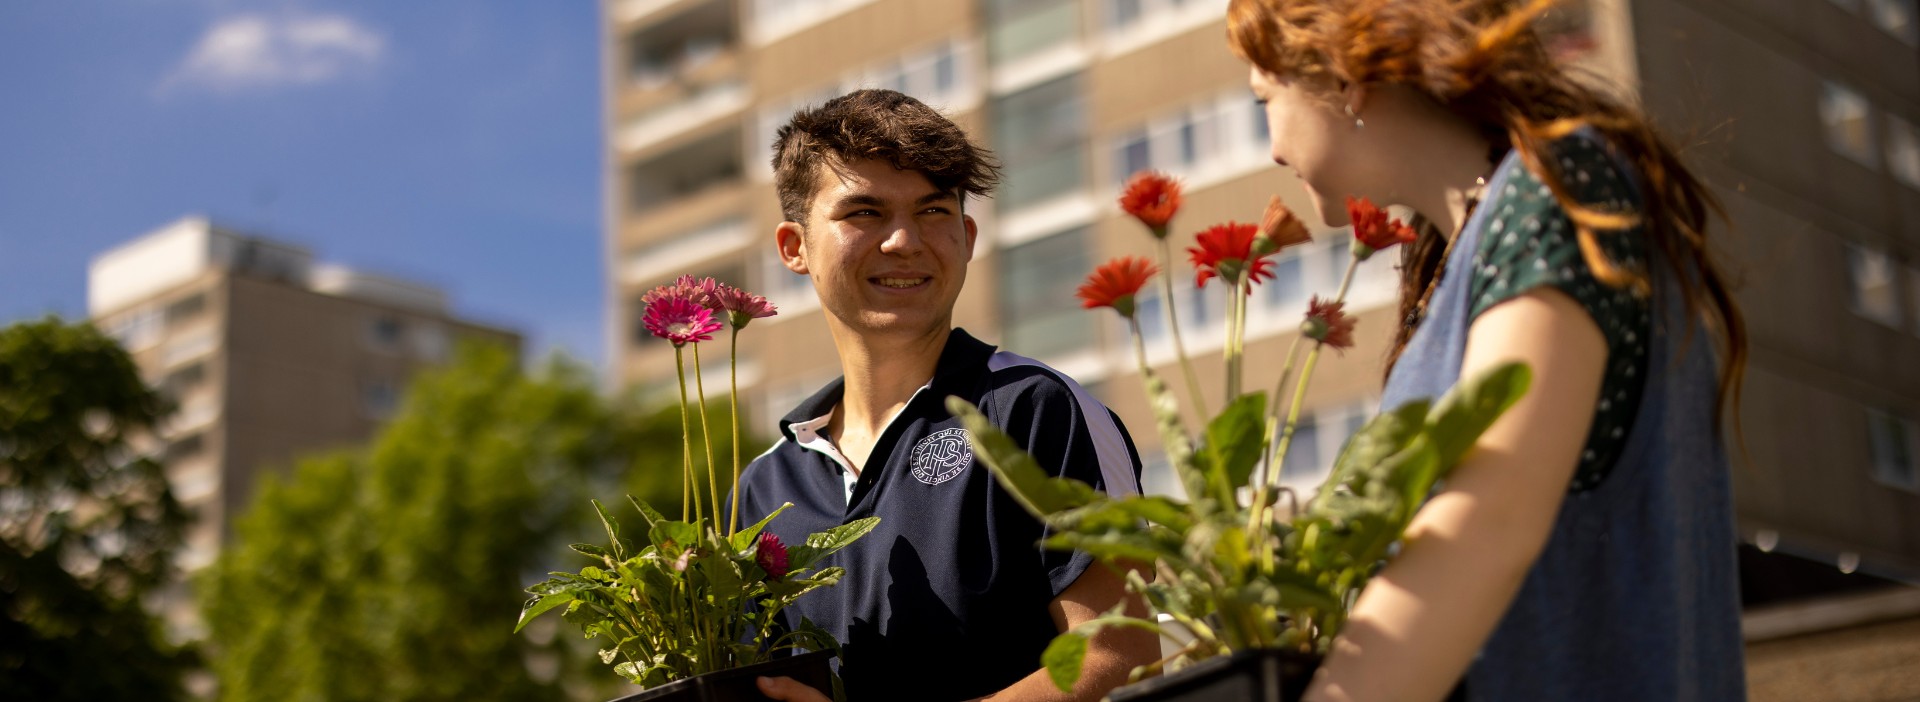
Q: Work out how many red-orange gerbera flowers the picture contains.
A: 6